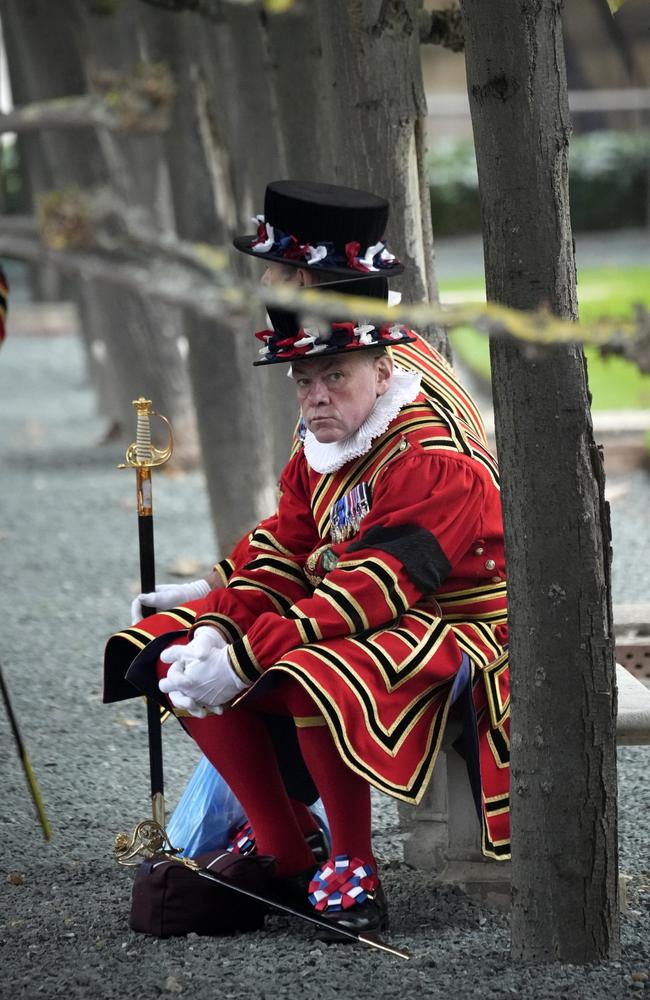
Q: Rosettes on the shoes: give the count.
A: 2